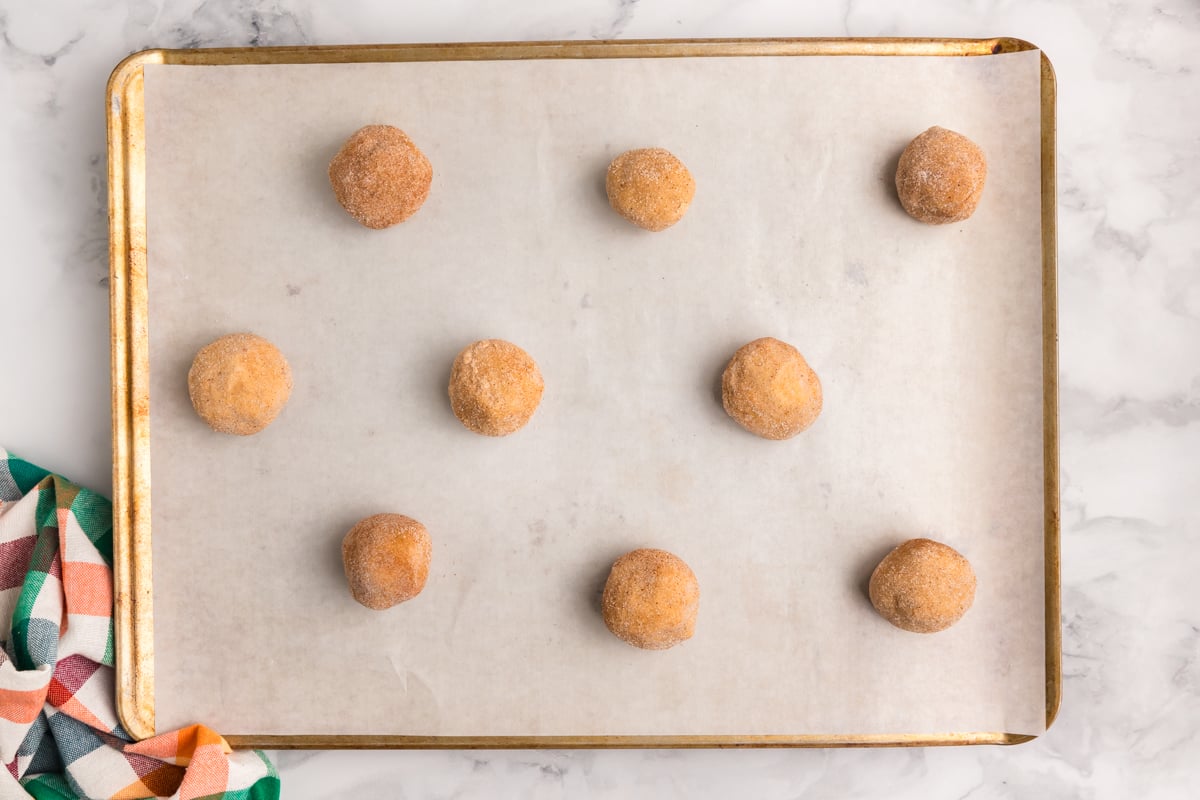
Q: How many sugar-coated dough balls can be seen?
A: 9